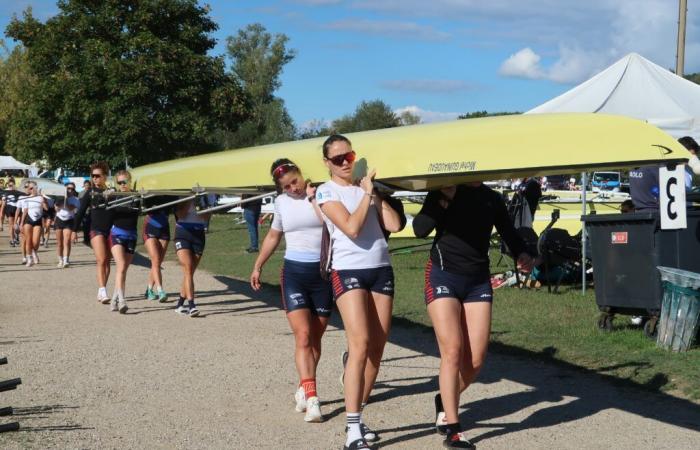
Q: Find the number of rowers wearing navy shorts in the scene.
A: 7